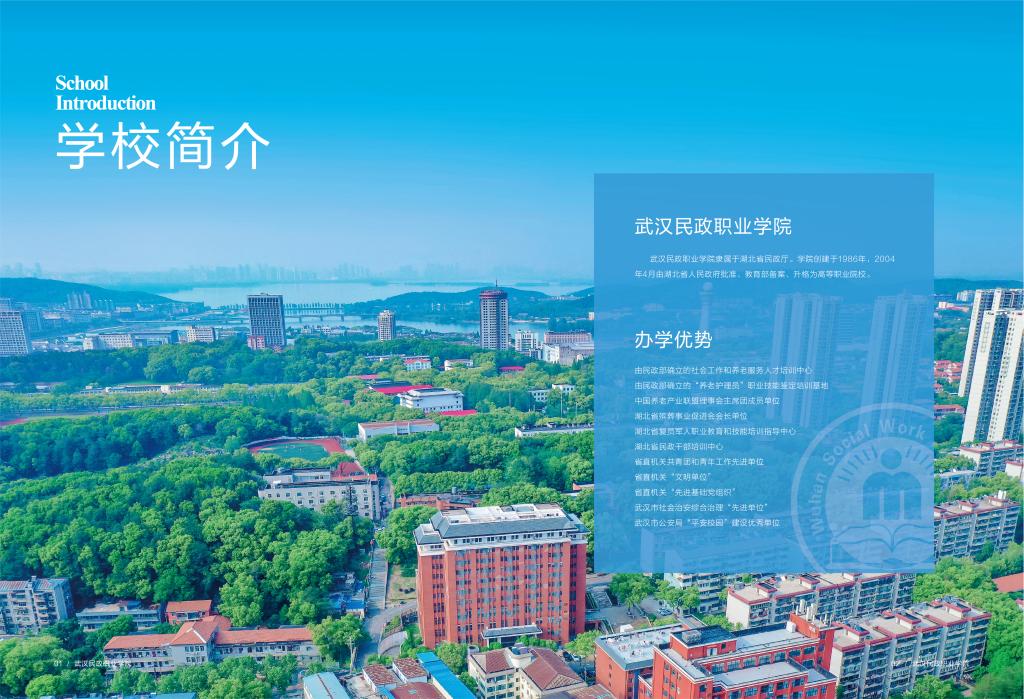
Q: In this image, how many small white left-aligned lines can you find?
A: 11